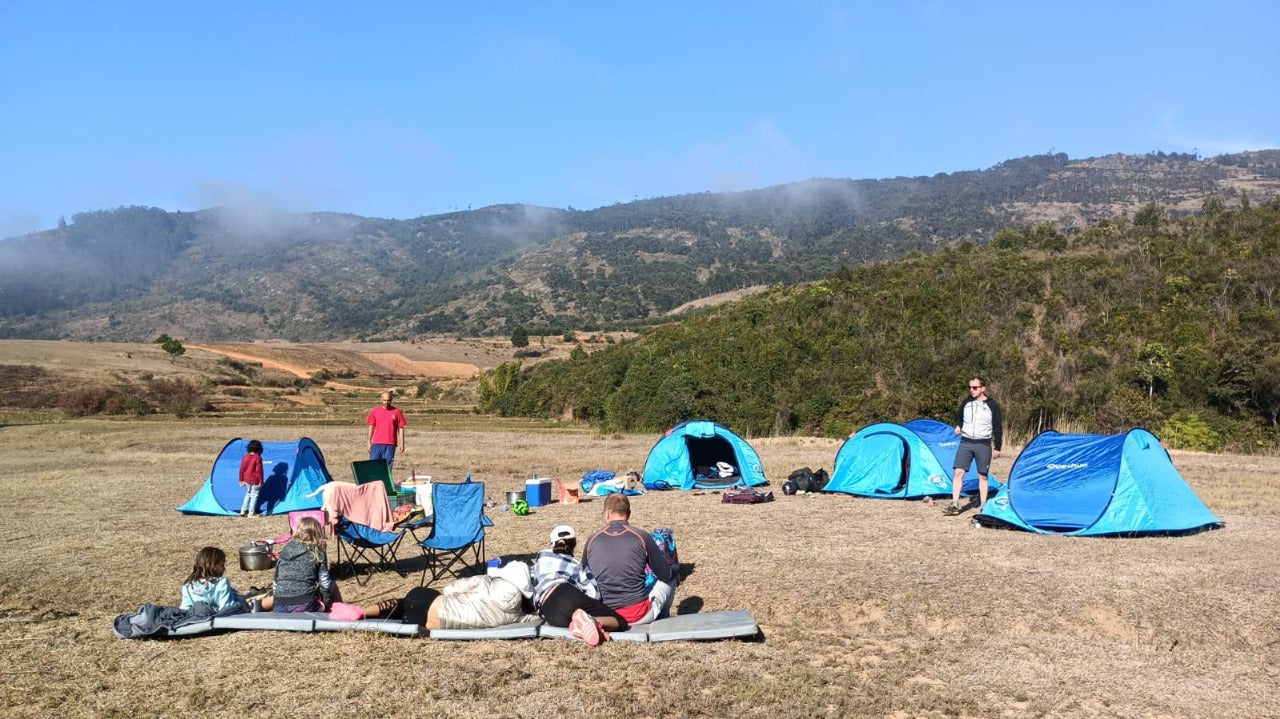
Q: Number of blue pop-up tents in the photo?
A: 4